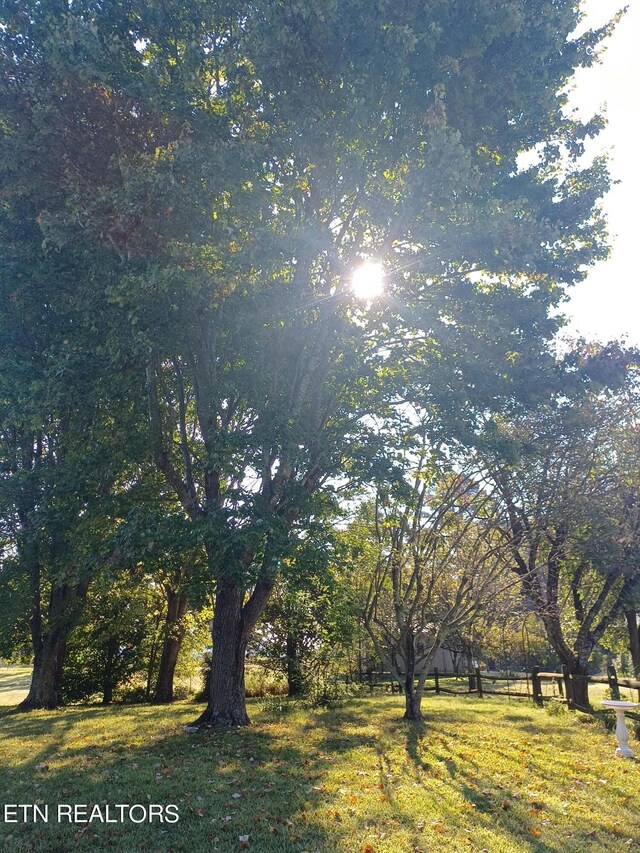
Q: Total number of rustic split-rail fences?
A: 1